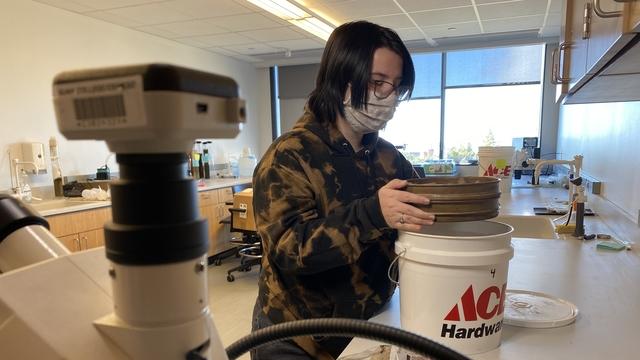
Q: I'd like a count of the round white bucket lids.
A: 1